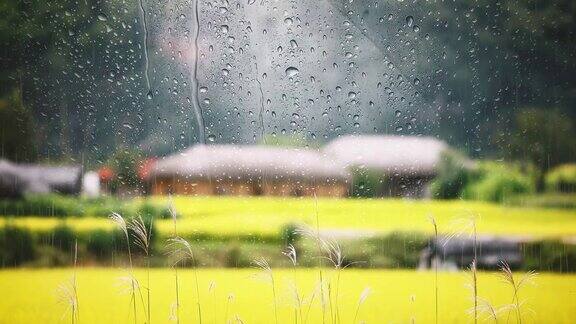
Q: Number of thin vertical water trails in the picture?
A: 3